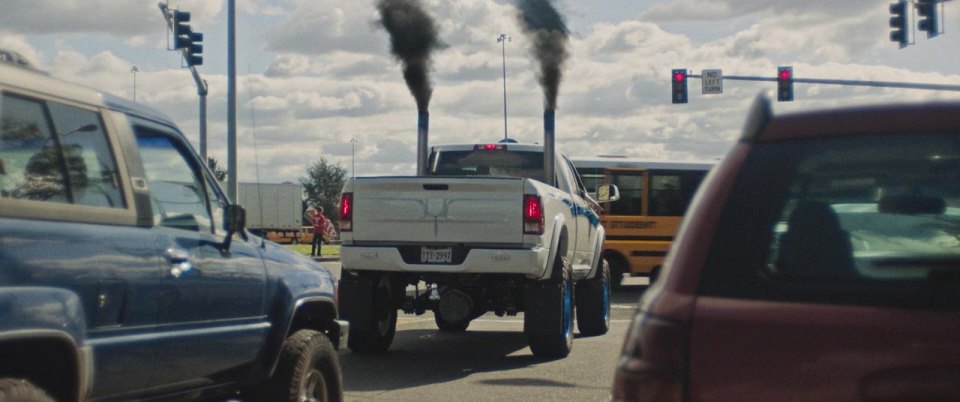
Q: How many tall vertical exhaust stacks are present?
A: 2